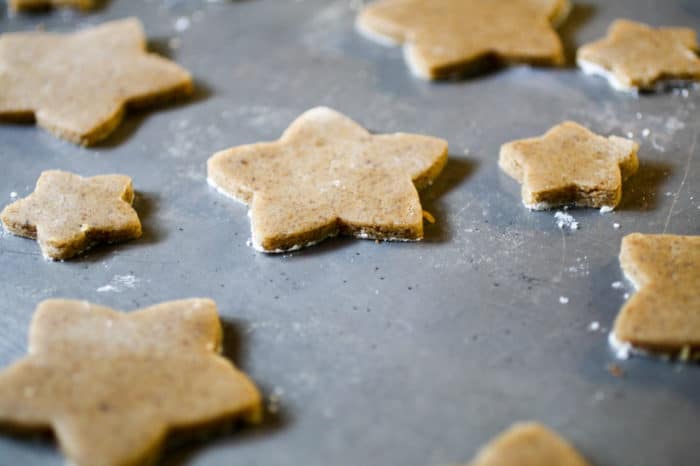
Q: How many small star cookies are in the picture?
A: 3